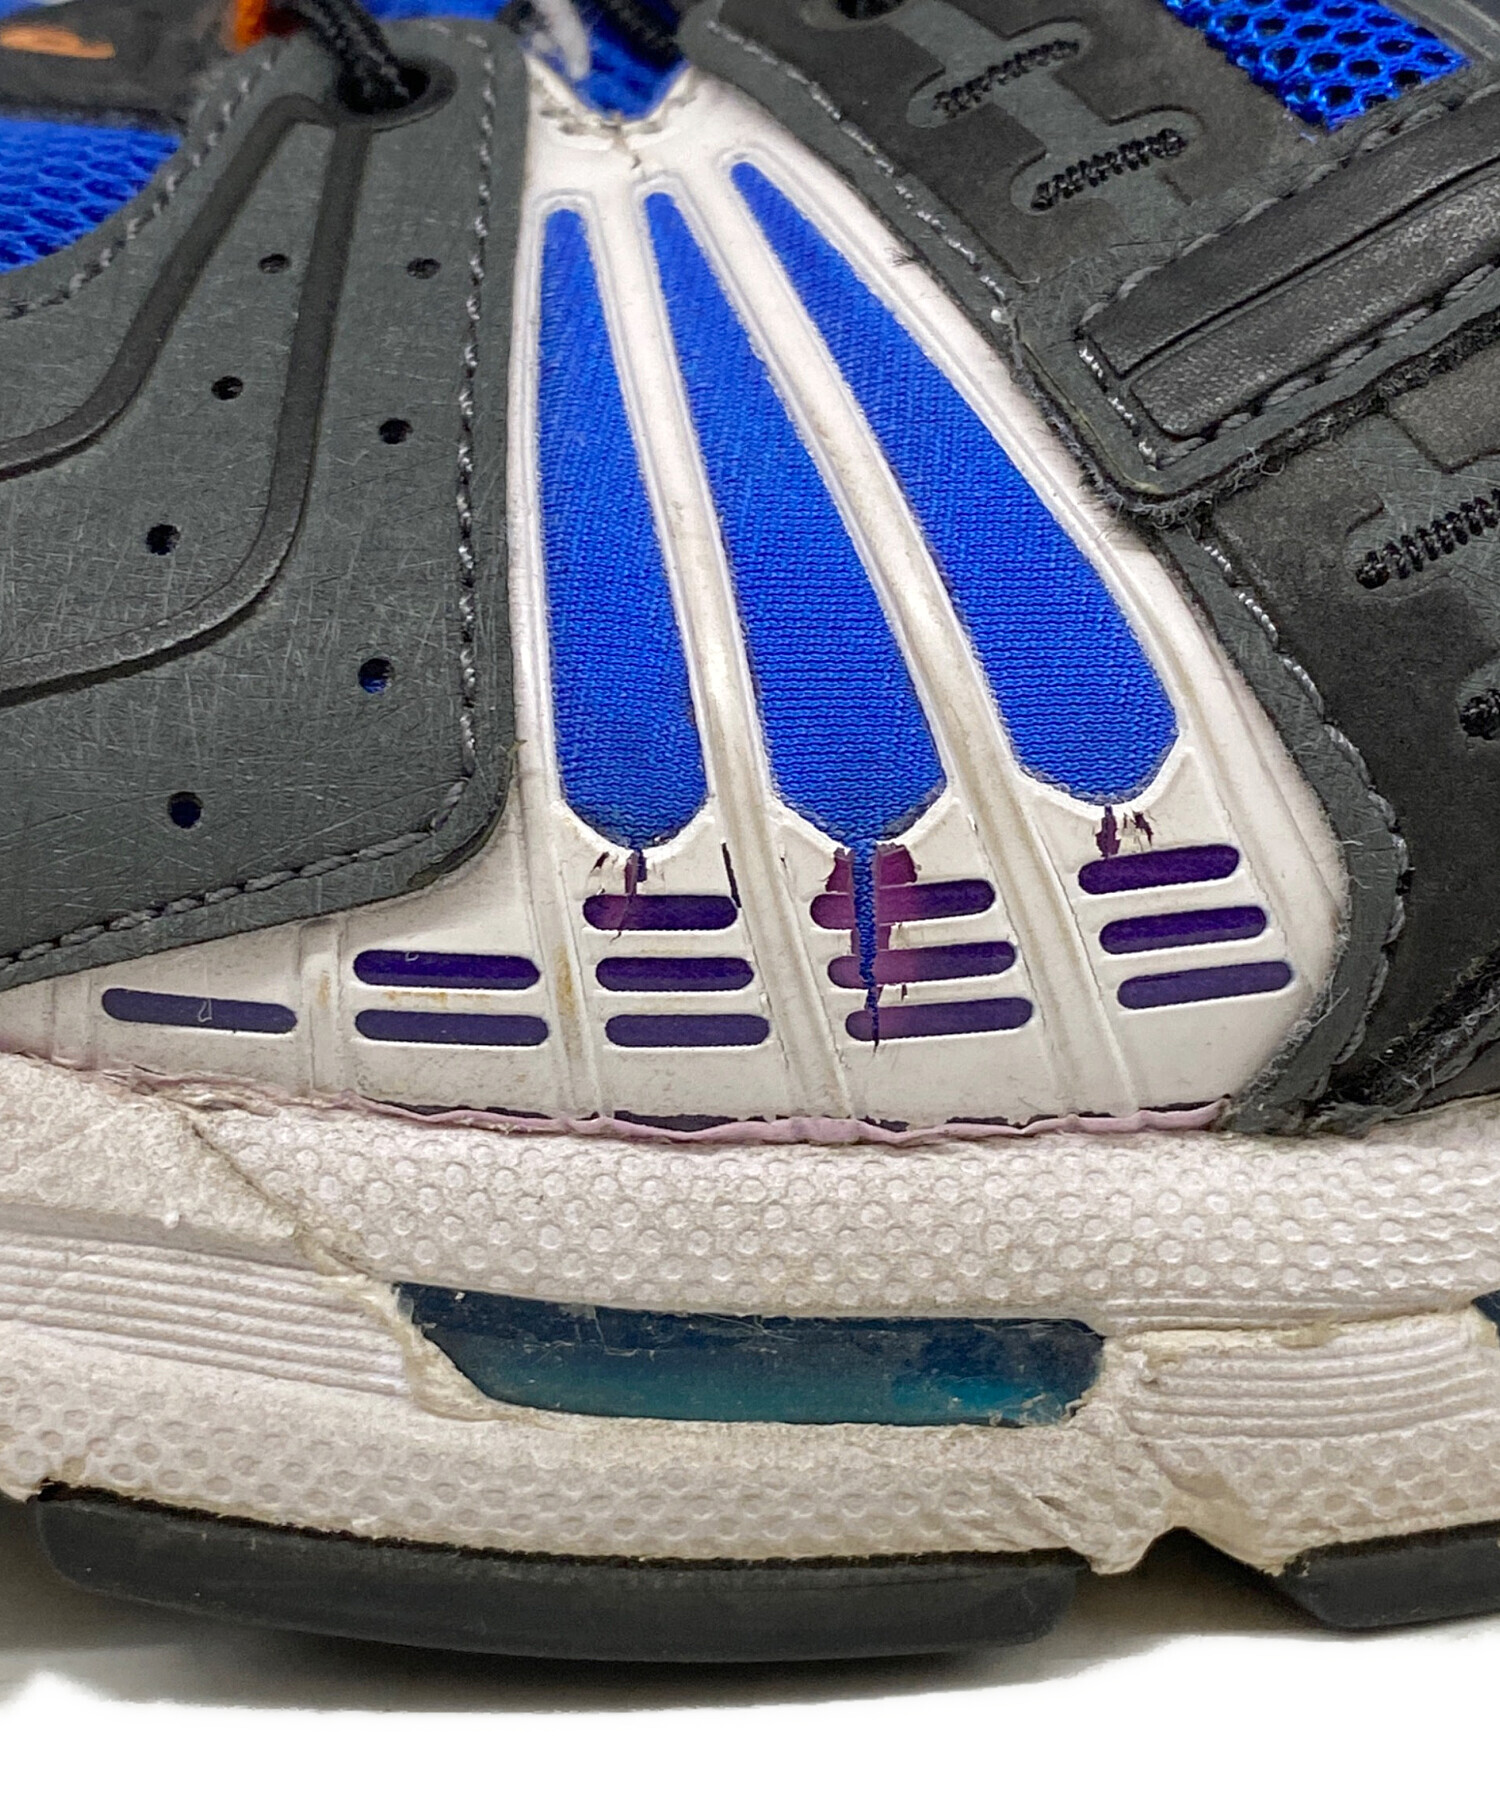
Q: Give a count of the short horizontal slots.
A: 12